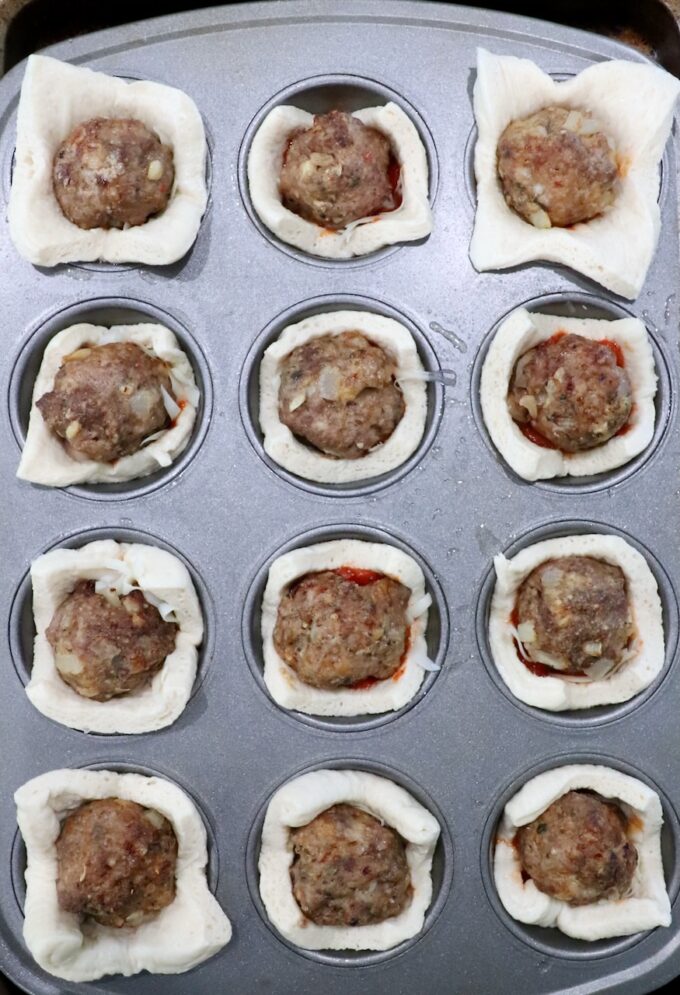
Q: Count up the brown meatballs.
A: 12